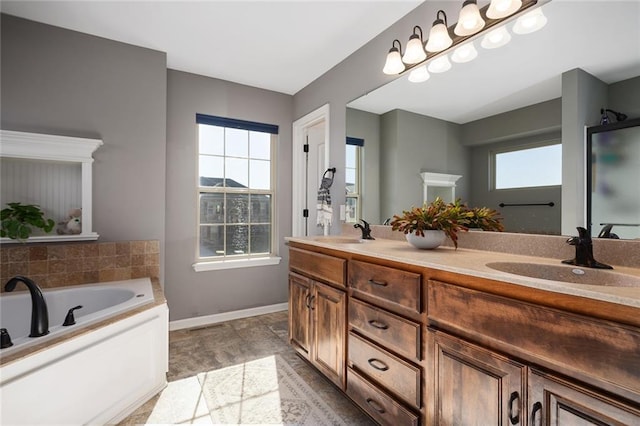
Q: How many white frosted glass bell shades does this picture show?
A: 5